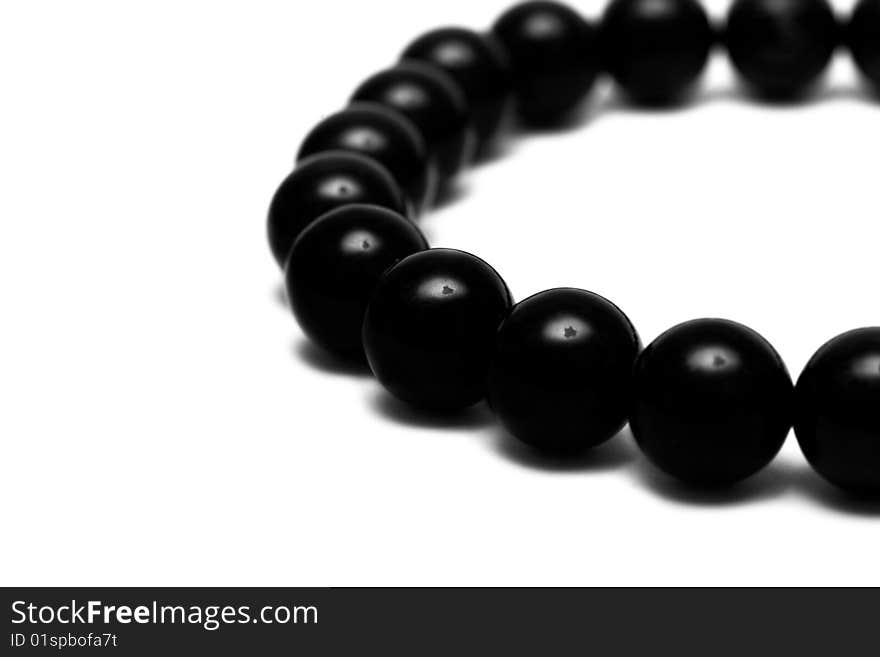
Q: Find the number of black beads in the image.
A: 13